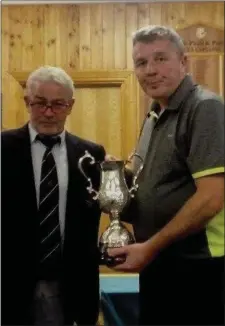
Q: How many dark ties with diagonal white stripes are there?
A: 1